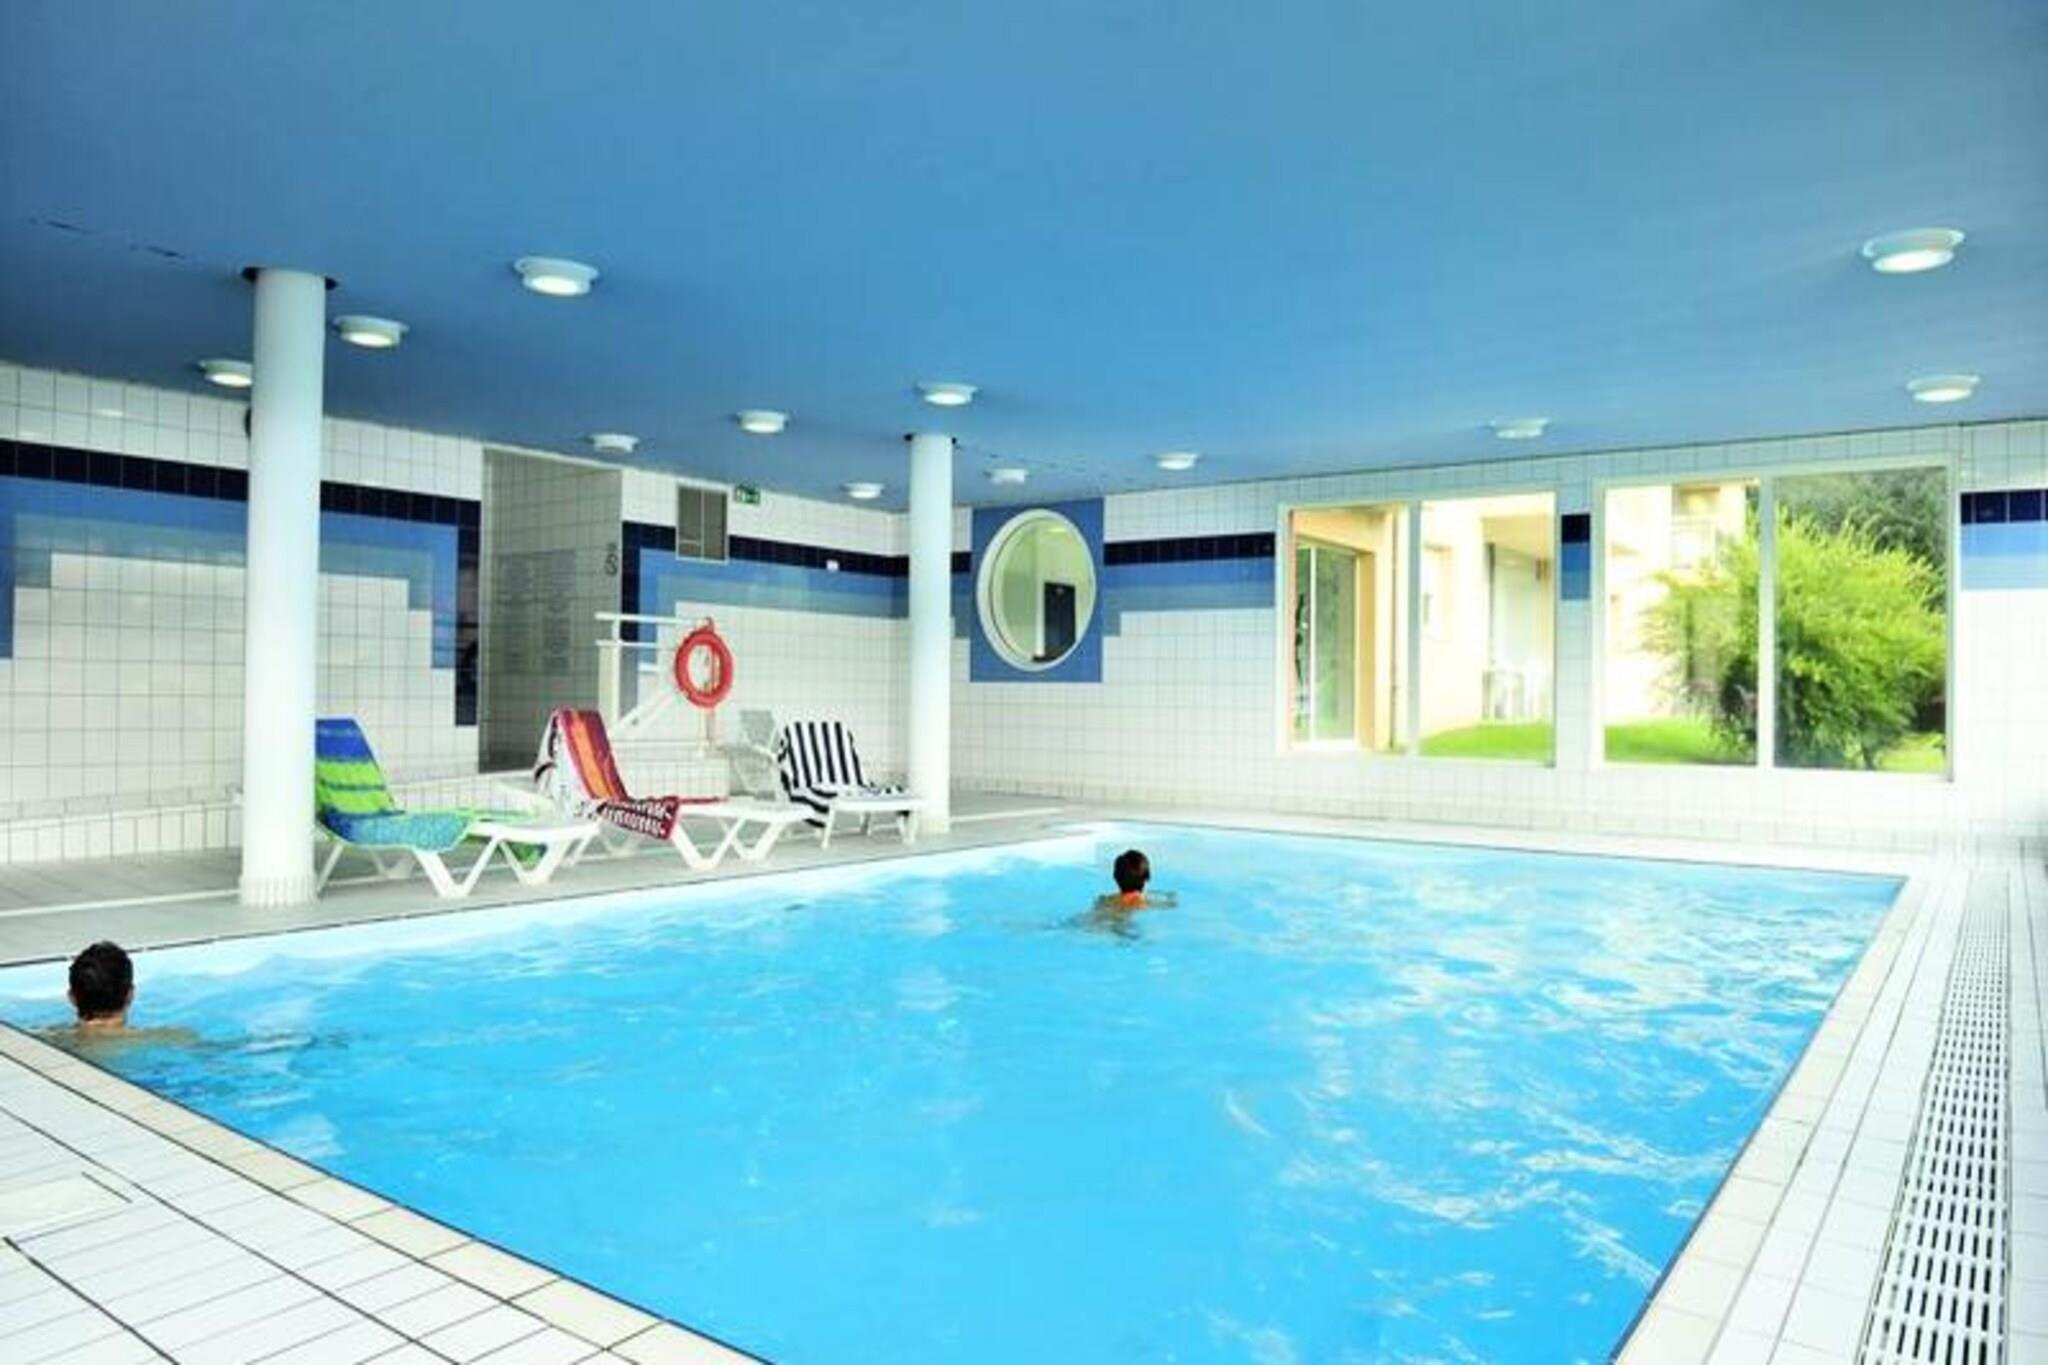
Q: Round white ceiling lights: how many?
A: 12